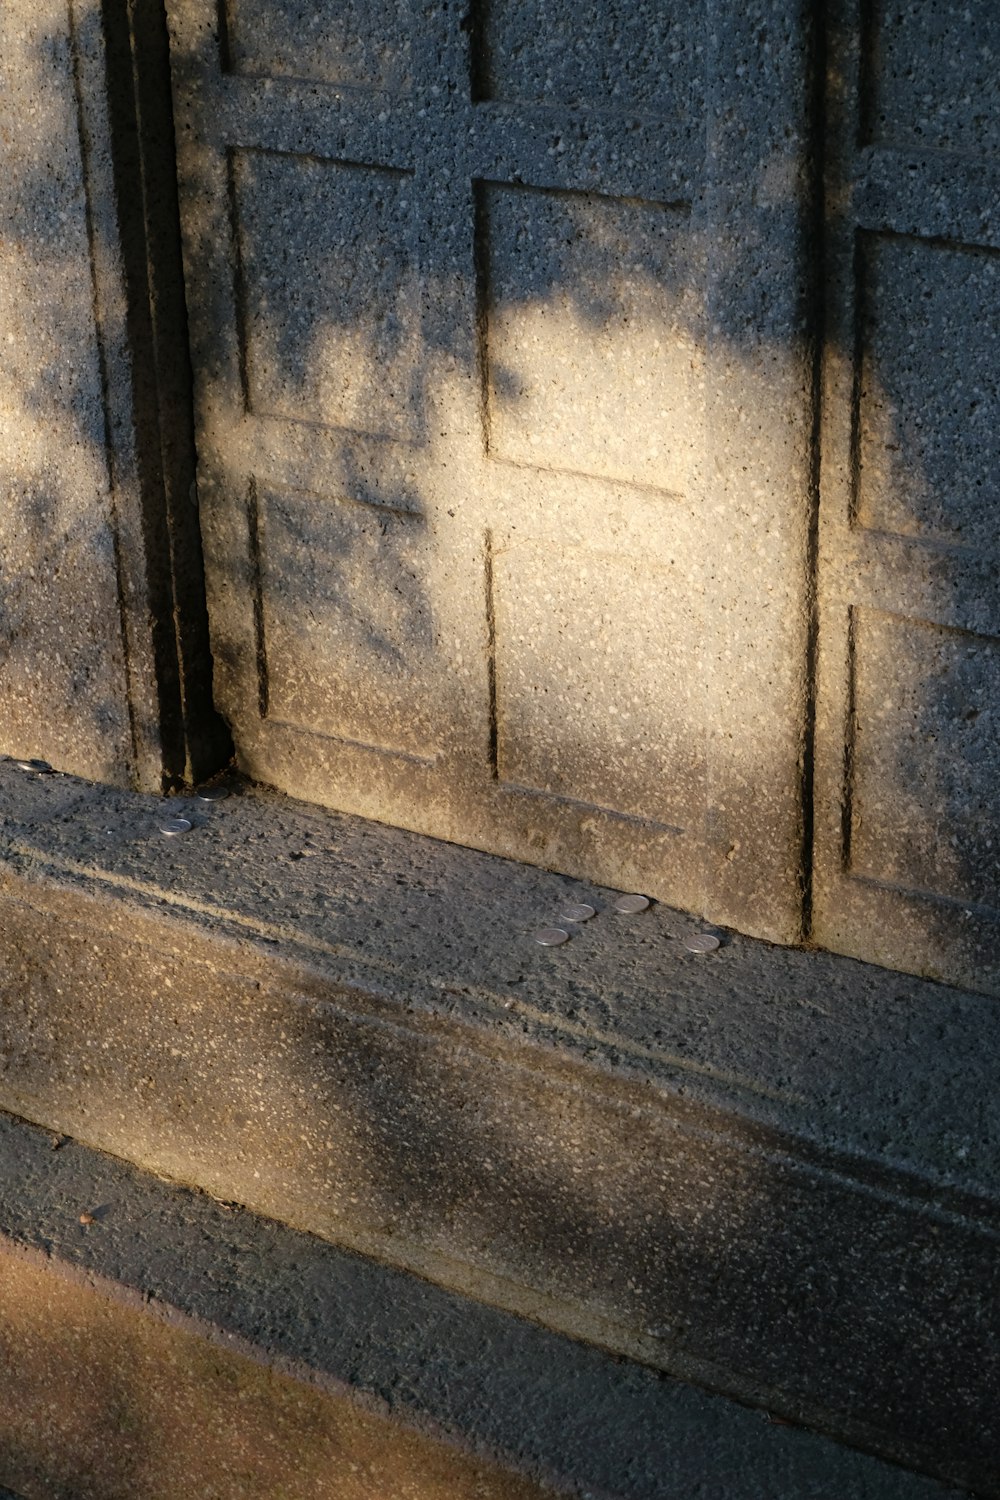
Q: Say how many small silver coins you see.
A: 7